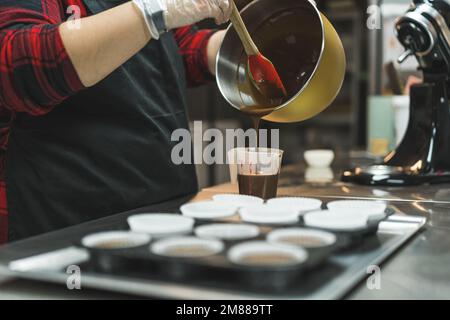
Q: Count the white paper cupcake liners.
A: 12